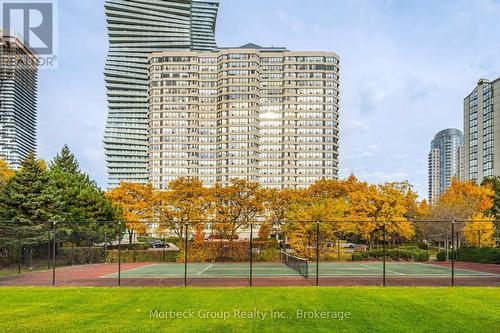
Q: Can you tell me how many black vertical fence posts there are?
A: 7